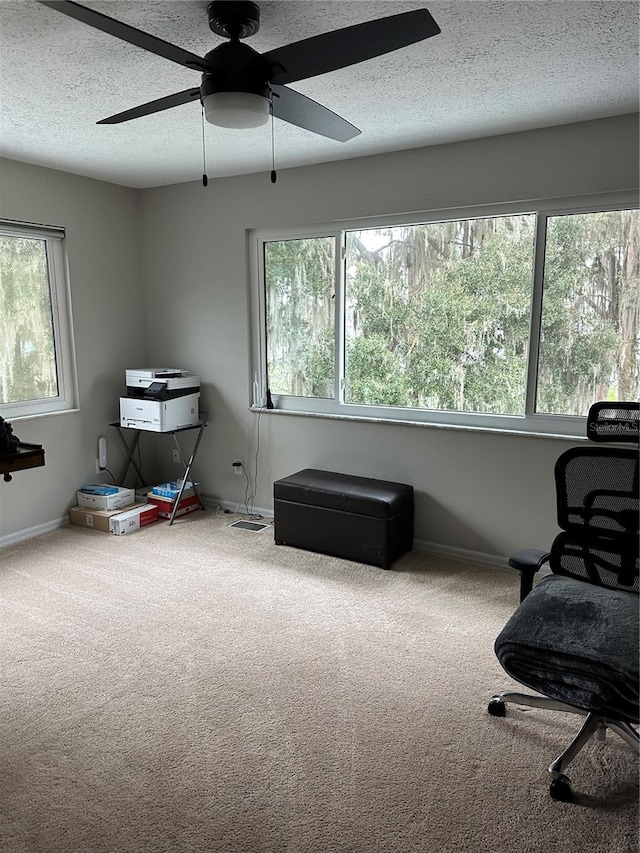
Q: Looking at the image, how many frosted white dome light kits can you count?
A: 1